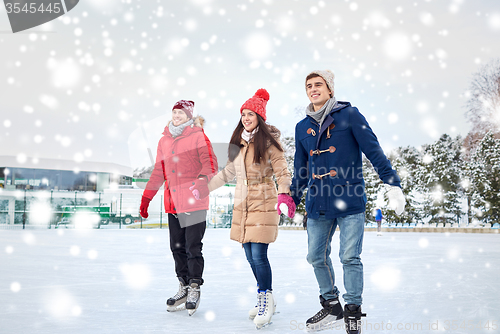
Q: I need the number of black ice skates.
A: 2